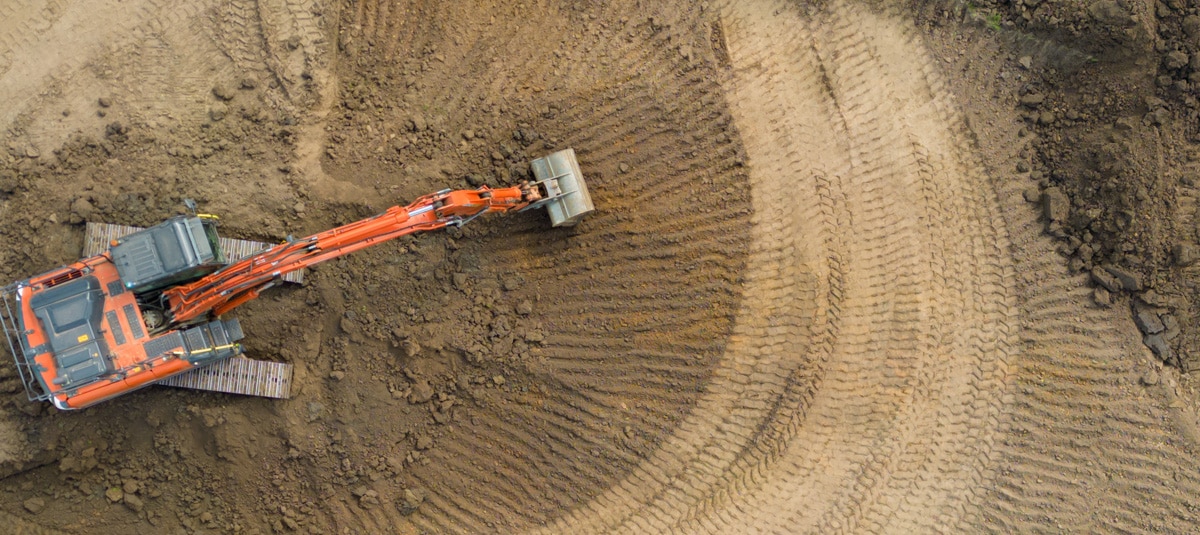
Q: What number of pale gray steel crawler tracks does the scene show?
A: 2